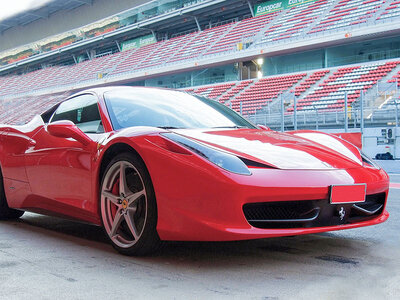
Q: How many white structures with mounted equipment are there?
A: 1